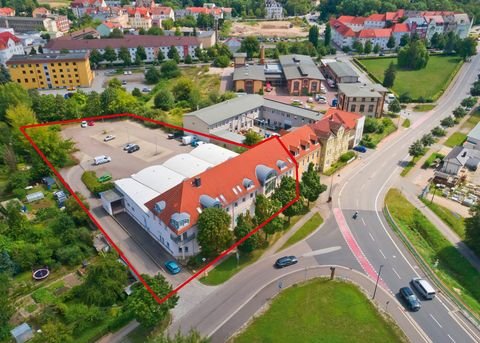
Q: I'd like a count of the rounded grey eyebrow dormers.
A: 6